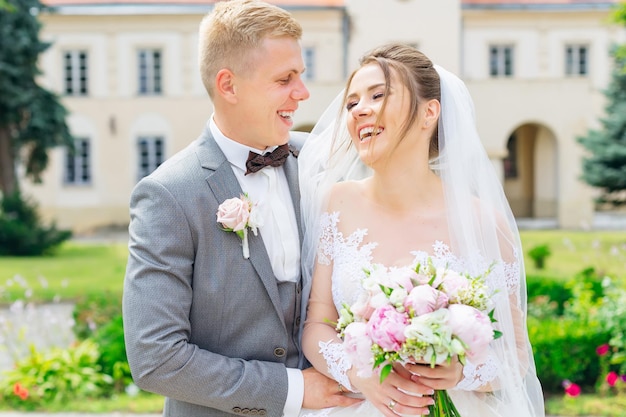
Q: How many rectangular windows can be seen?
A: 7